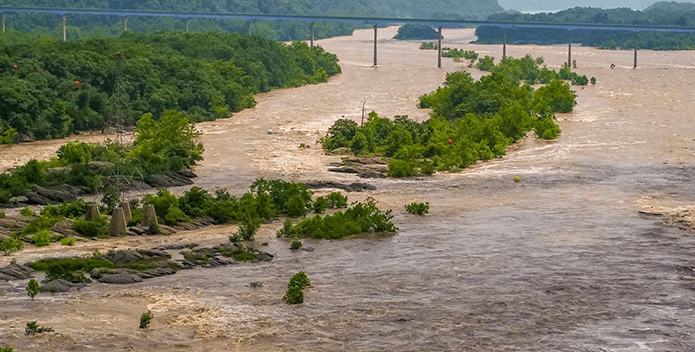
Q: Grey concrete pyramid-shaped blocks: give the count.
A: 4